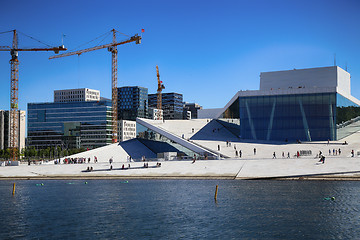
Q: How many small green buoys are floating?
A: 4